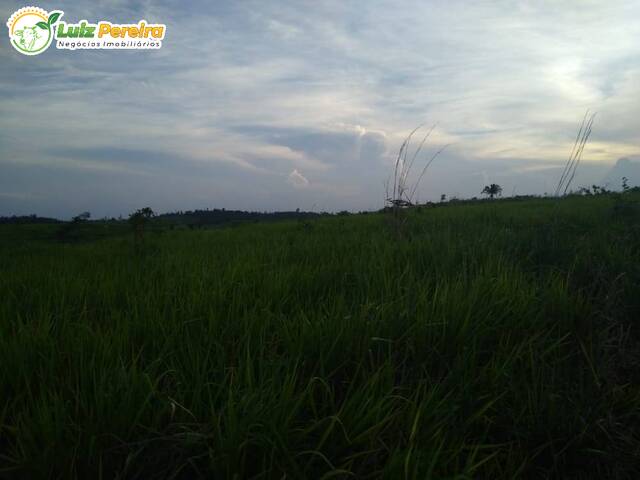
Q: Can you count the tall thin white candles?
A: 0